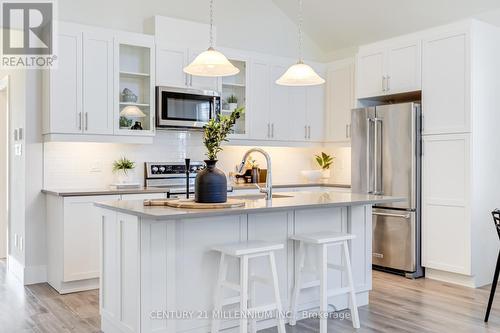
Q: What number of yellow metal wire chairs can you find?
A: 0